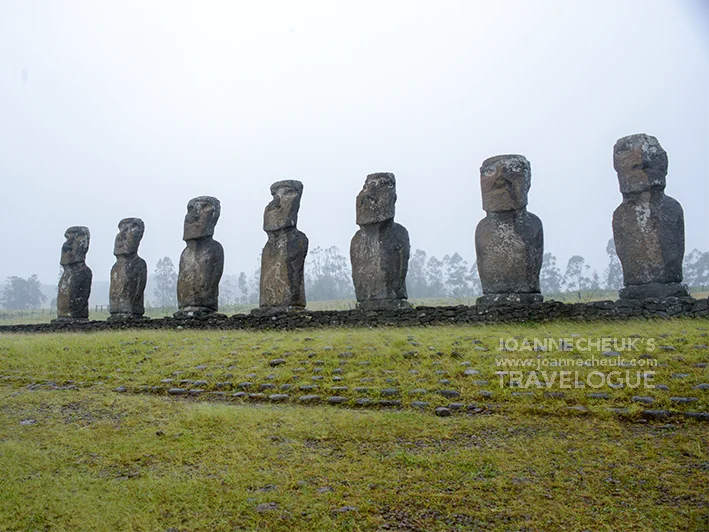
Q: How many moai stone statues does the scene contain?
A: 7